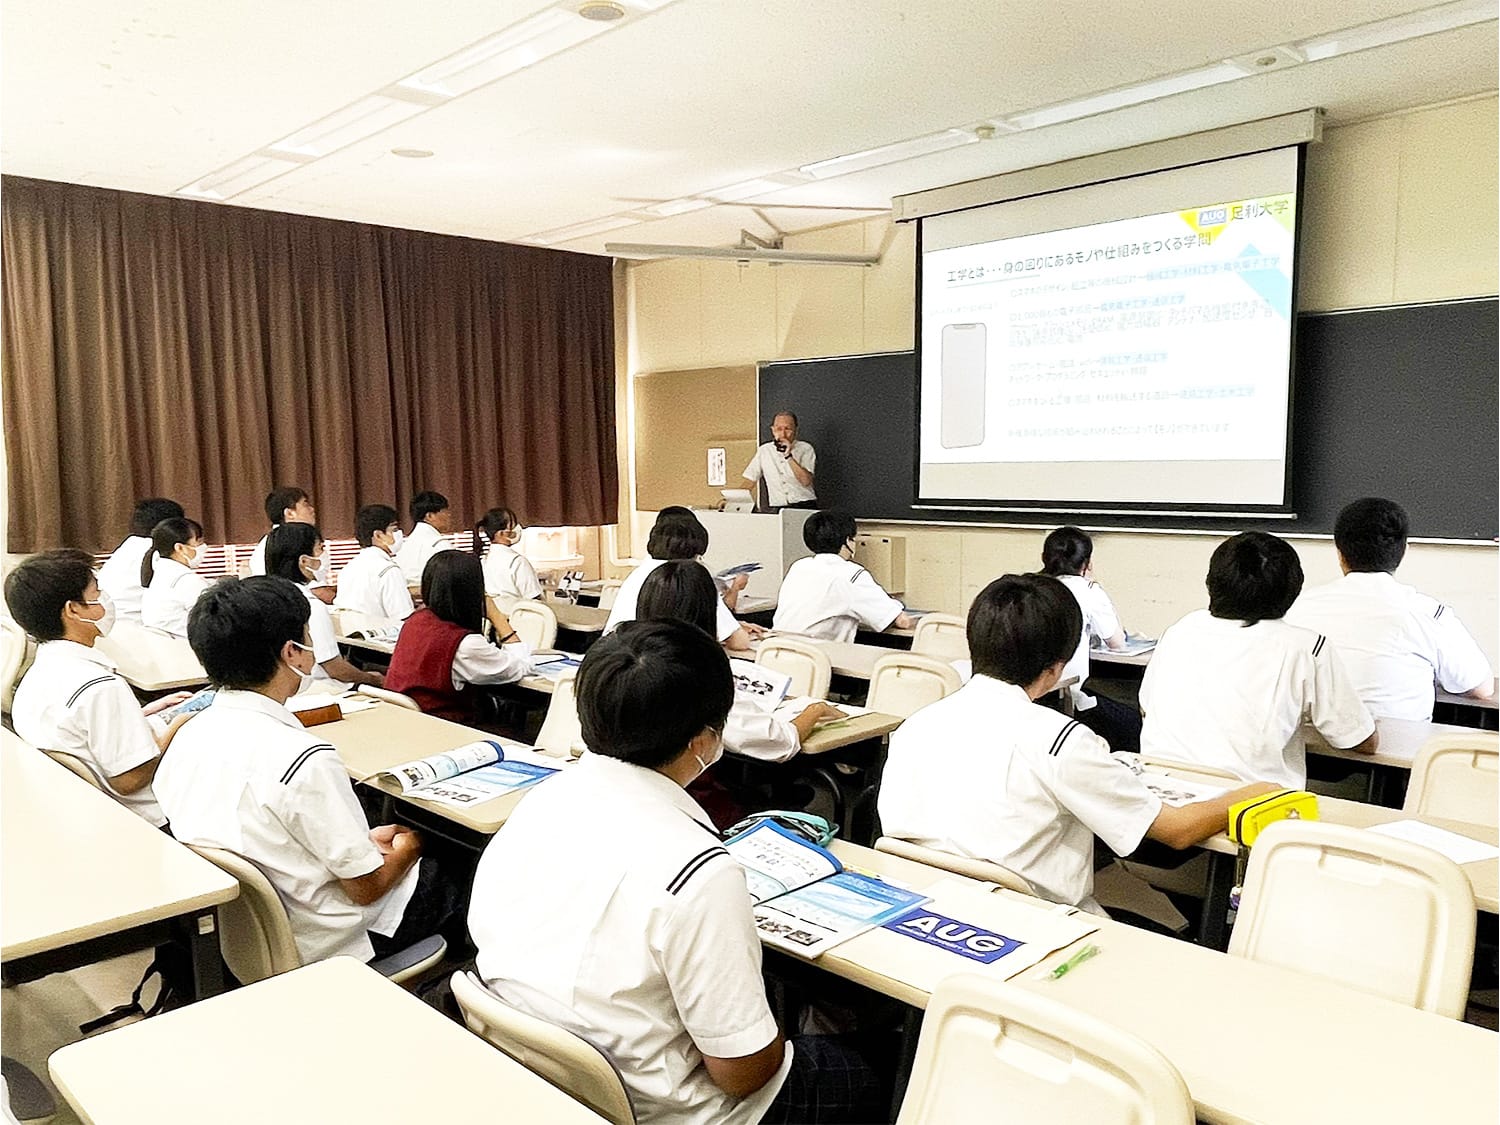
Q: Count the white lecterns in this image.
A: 1